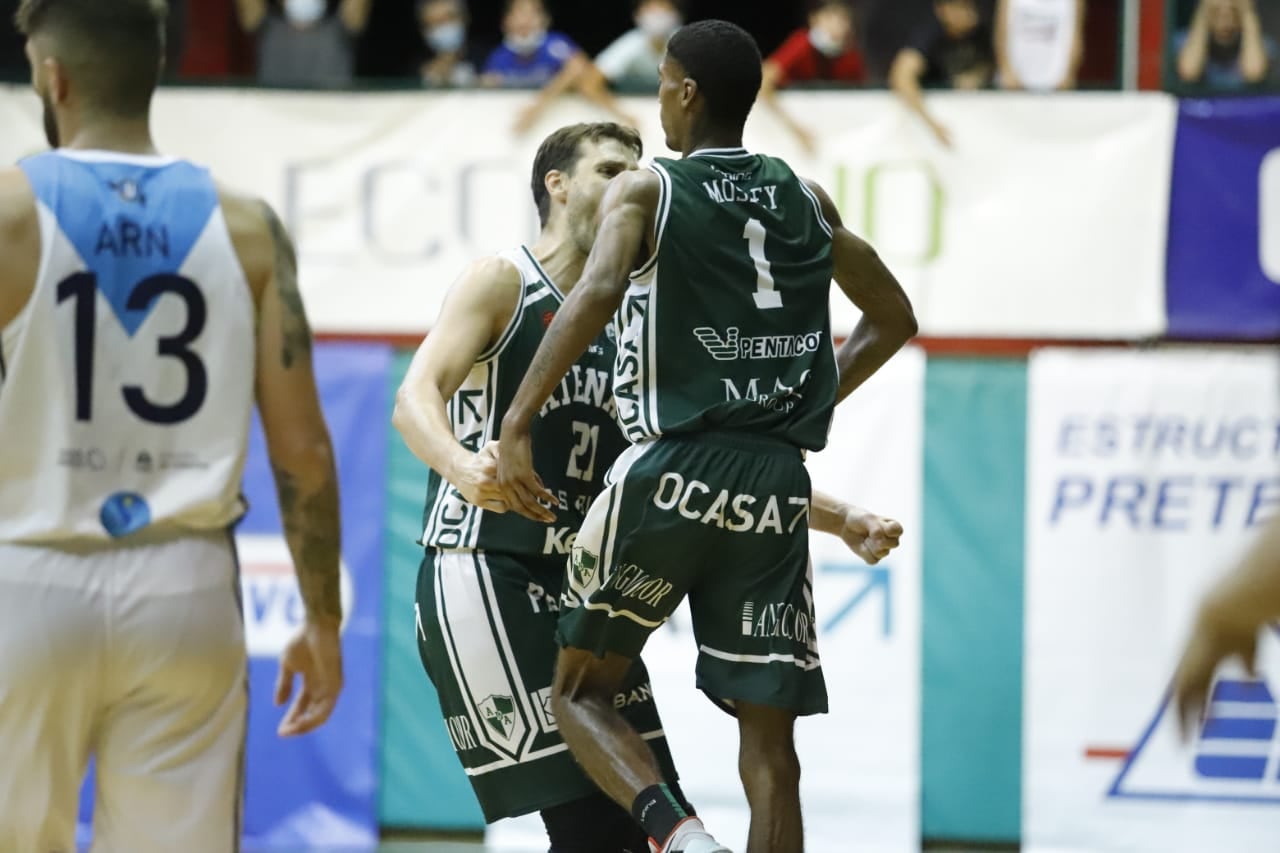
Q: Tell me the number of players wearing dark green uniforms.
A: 2